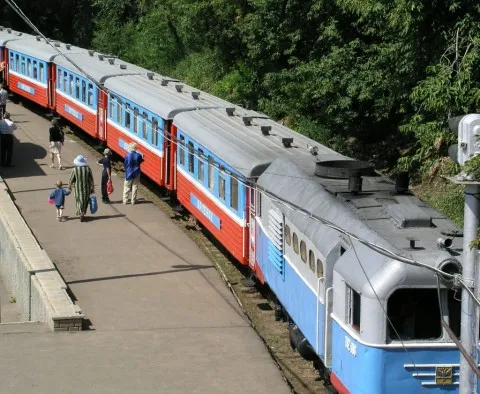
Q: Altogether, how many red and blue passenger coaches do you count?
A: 5